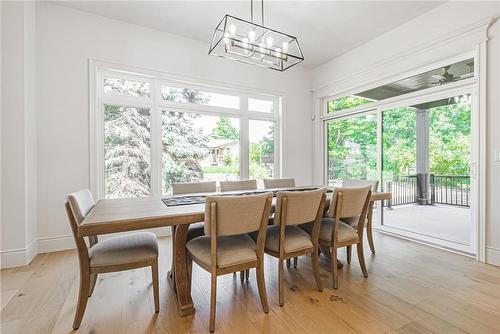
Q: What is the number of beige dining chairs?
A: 8